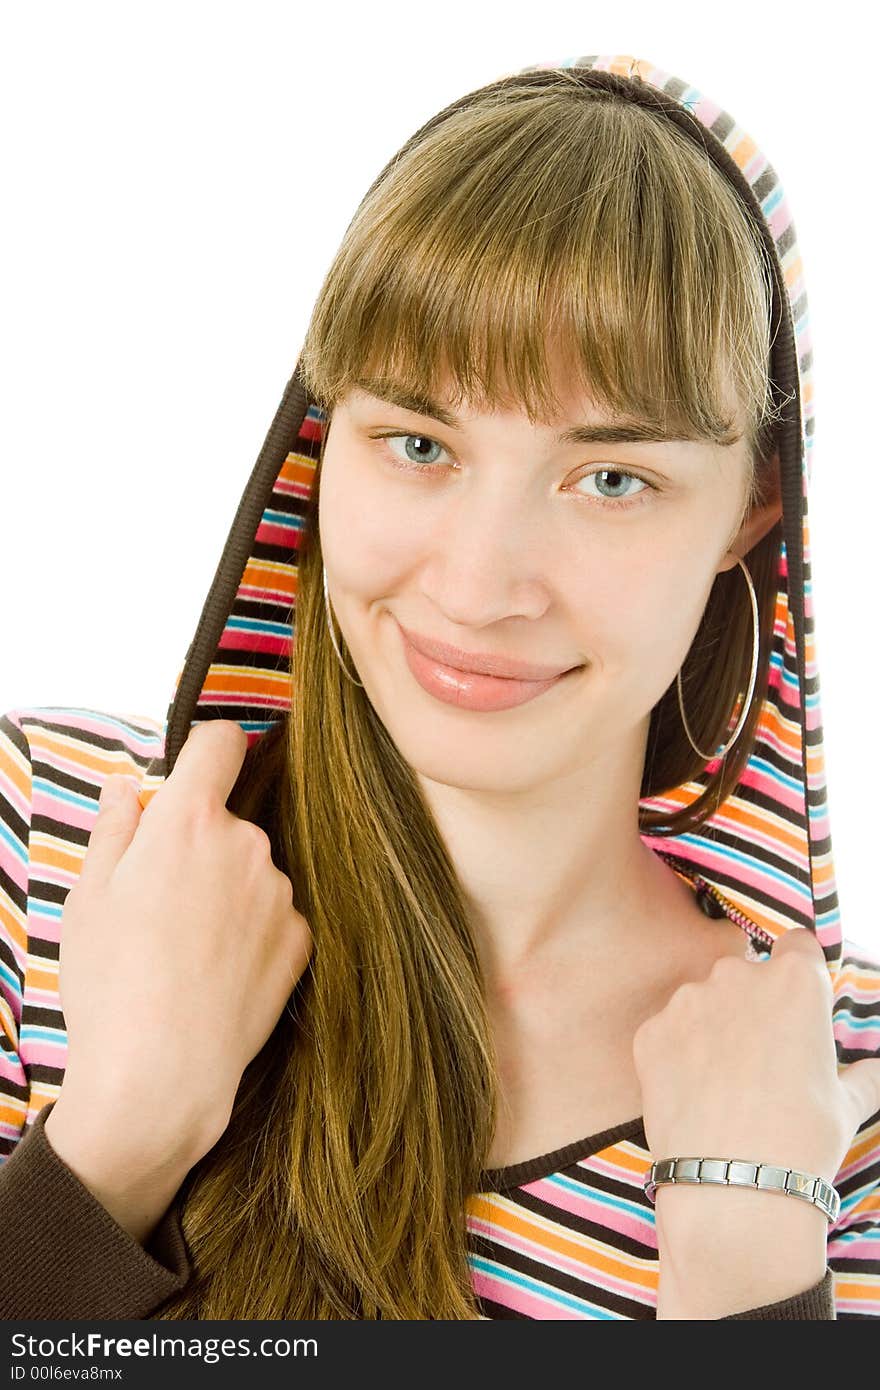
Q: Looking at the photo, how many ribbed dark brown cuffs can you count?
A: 2